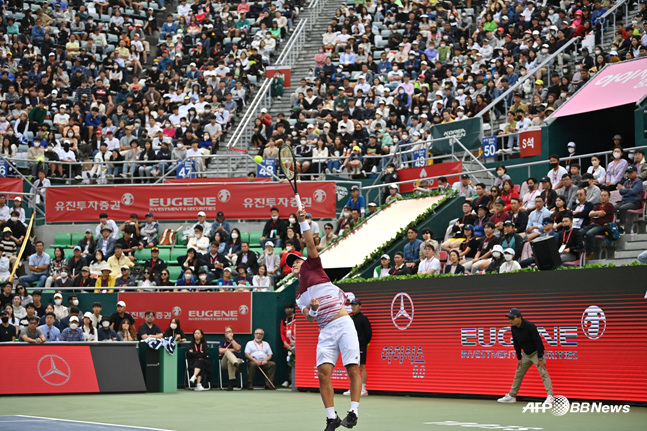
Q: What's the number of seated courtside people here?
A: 3